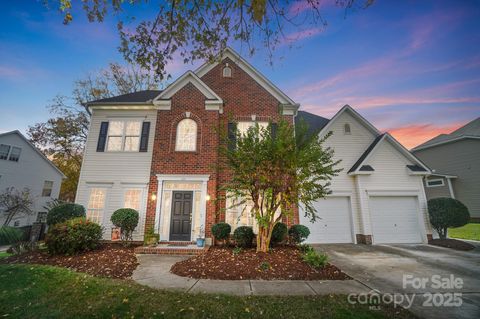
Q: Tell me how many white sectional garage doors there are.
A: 2